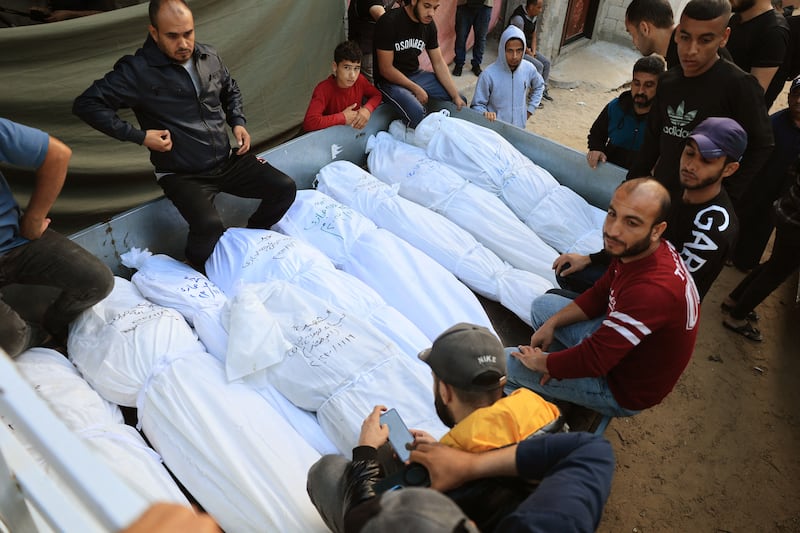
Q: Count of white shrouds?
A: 9